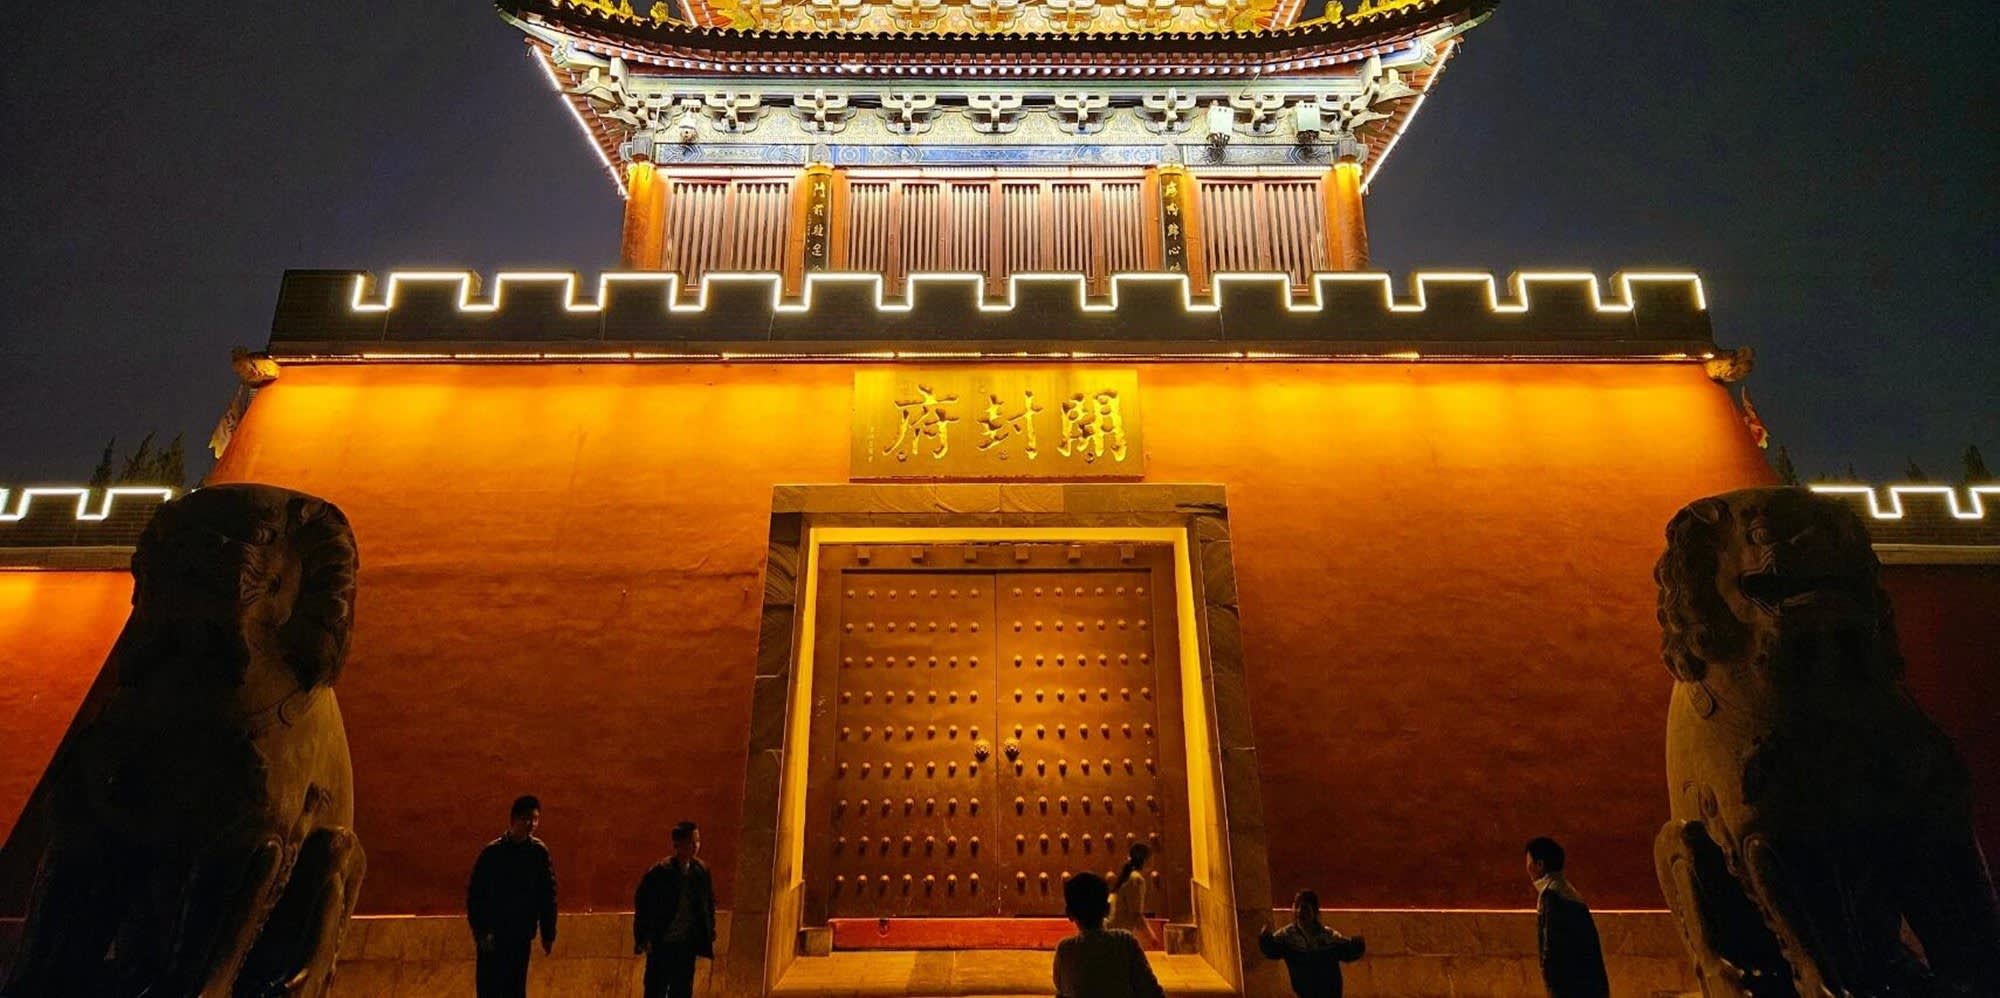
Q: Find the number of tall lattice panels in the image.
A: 10